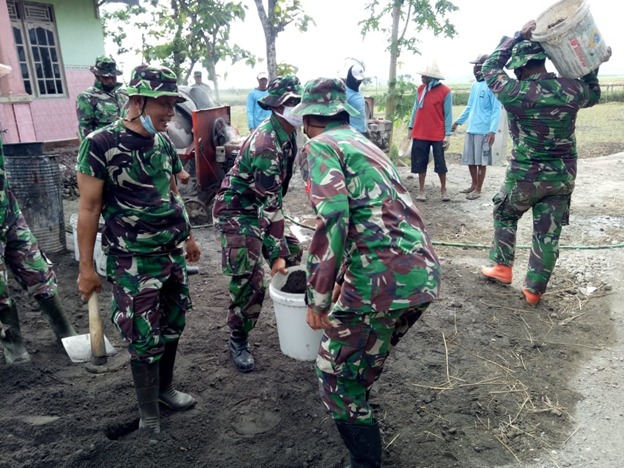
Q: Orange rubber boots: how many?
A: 2